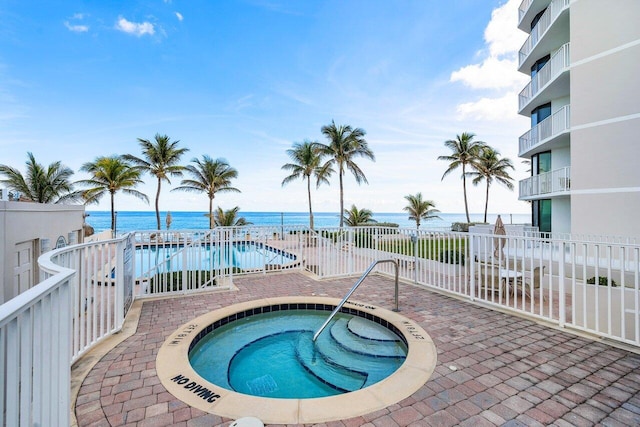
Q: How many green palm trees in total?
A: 11